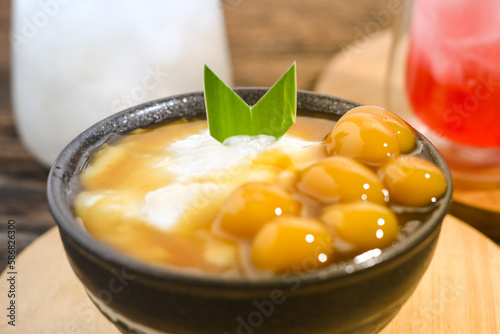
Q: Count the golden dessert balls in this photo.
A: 7